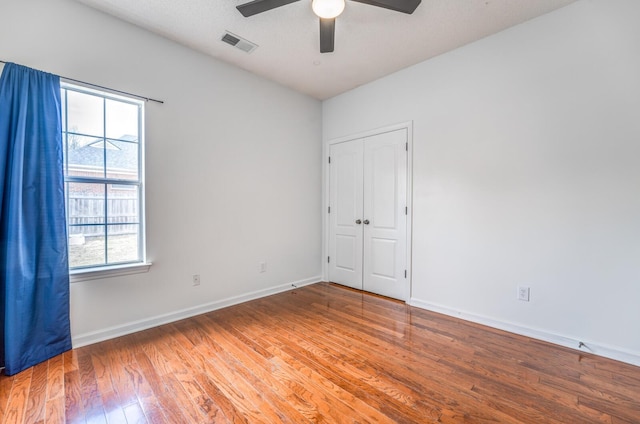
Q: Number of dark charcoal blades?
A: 3